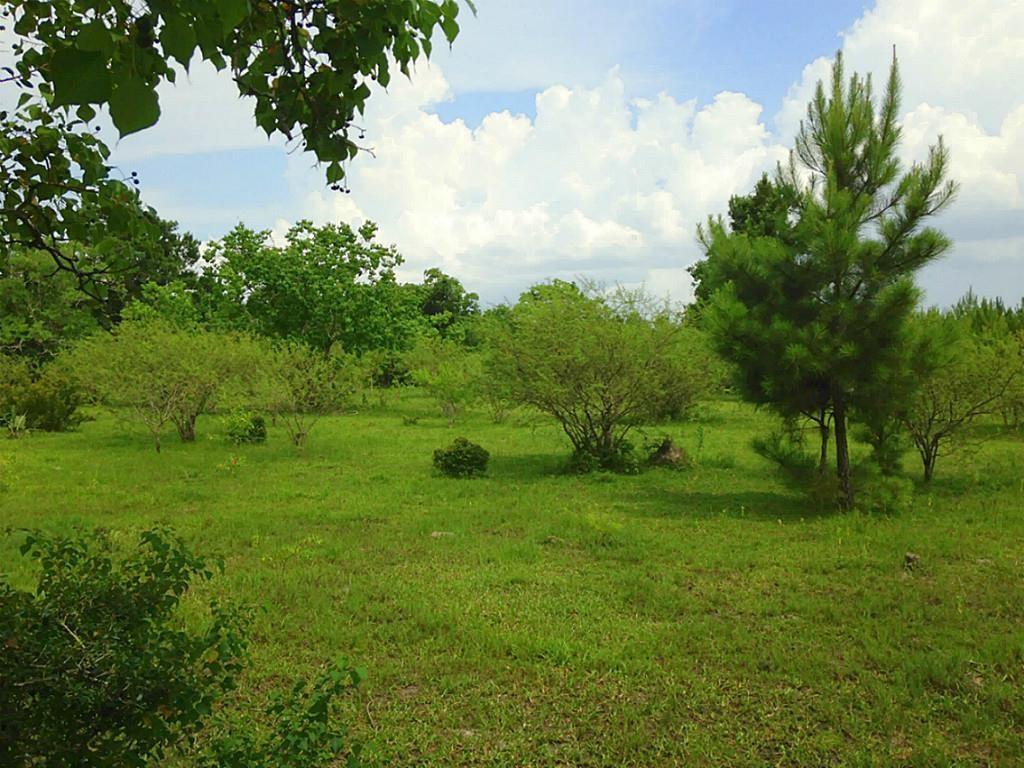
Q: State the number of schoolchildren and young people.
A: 0